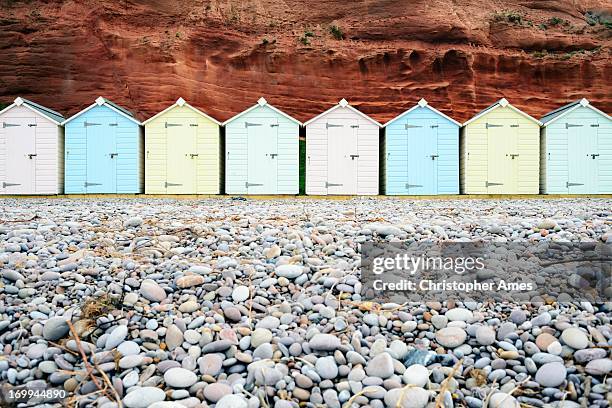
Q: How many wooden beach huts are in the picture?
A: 8